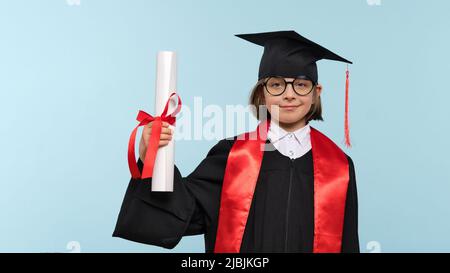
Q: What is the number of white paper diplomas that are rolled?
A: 1